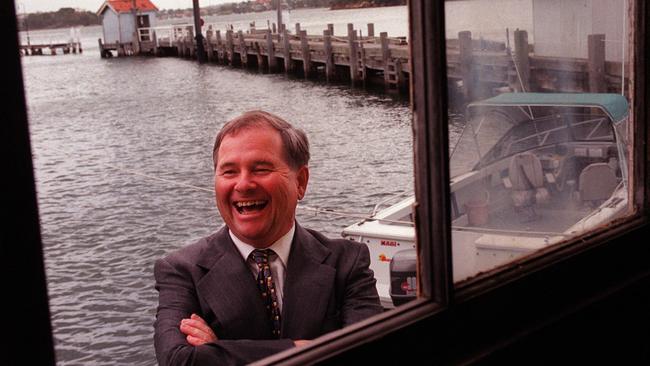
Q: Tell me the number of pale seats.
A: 2